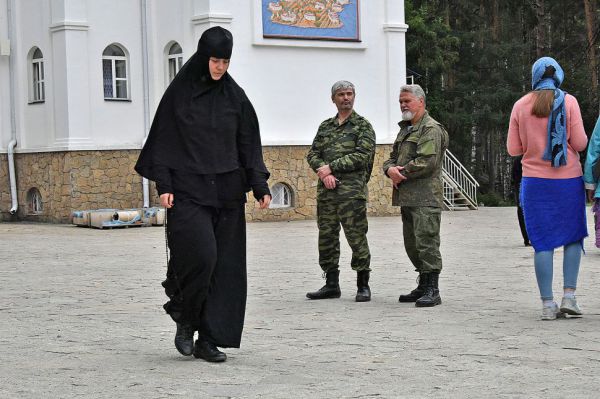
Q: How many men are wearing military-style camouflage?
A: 2